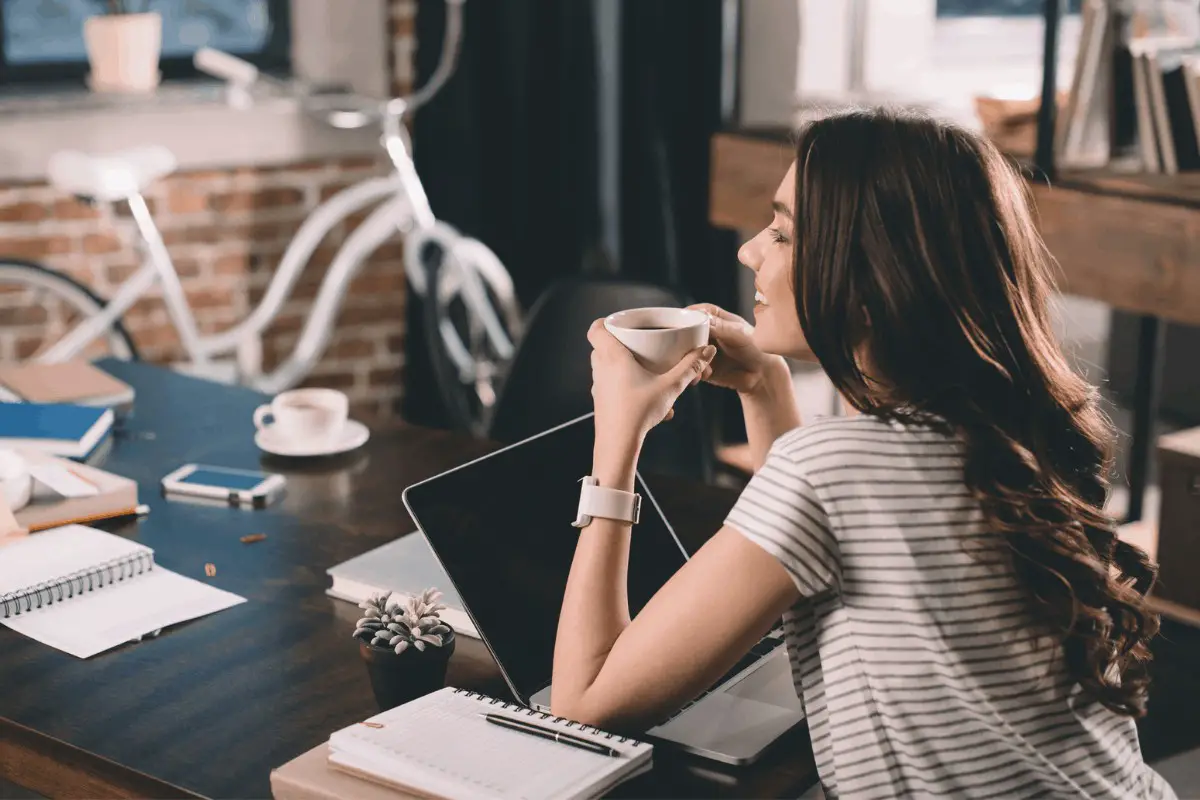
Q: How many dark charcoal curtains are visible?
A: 2